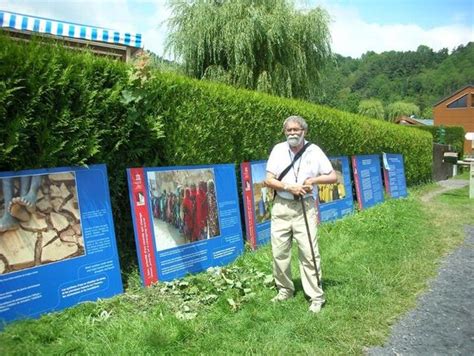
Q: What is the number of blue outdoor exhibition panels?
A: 6